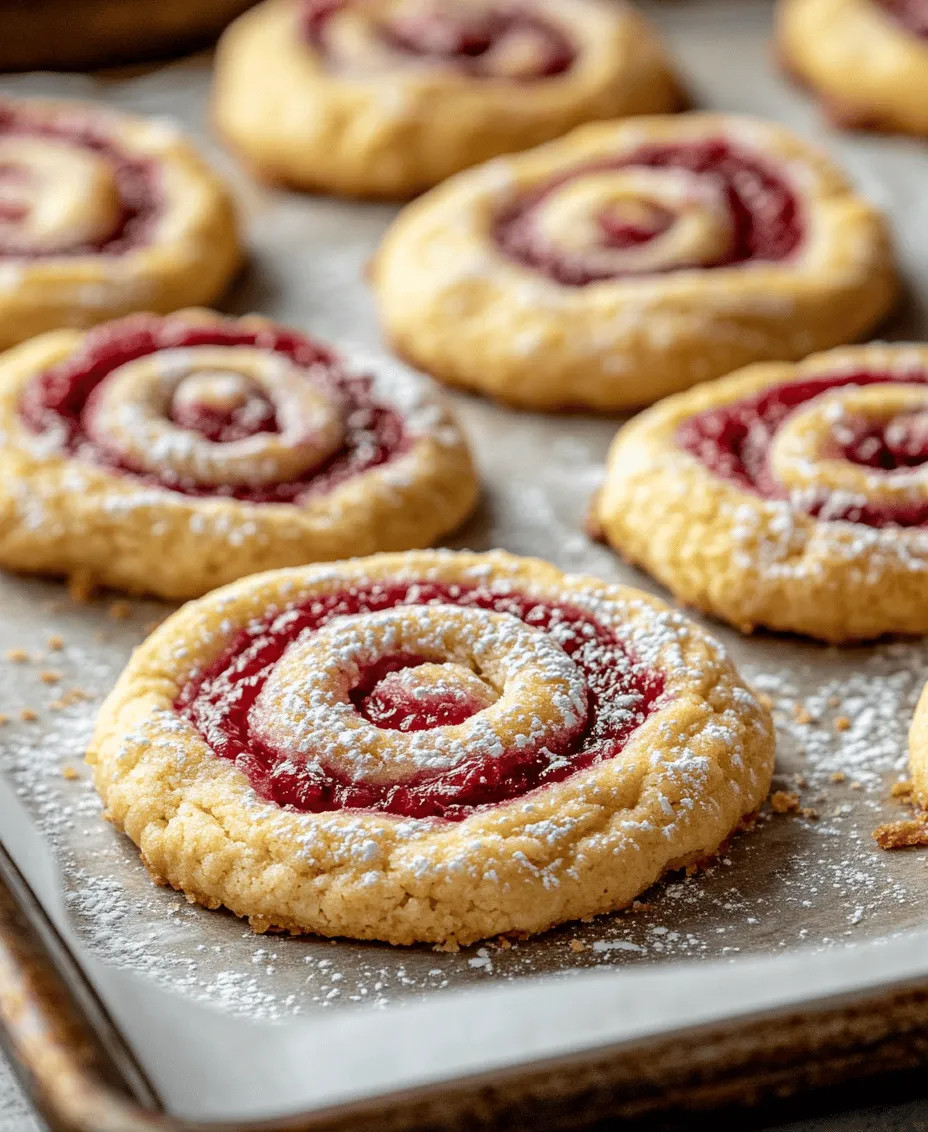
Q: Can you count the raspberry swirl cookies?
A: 8